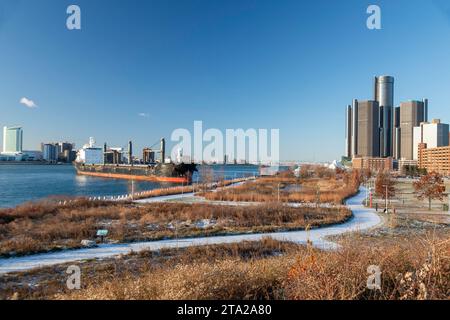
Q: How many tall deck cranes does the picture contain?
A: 3